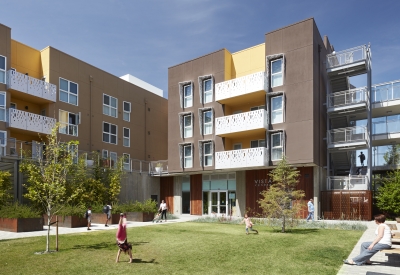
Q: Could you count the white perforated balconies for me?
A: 5